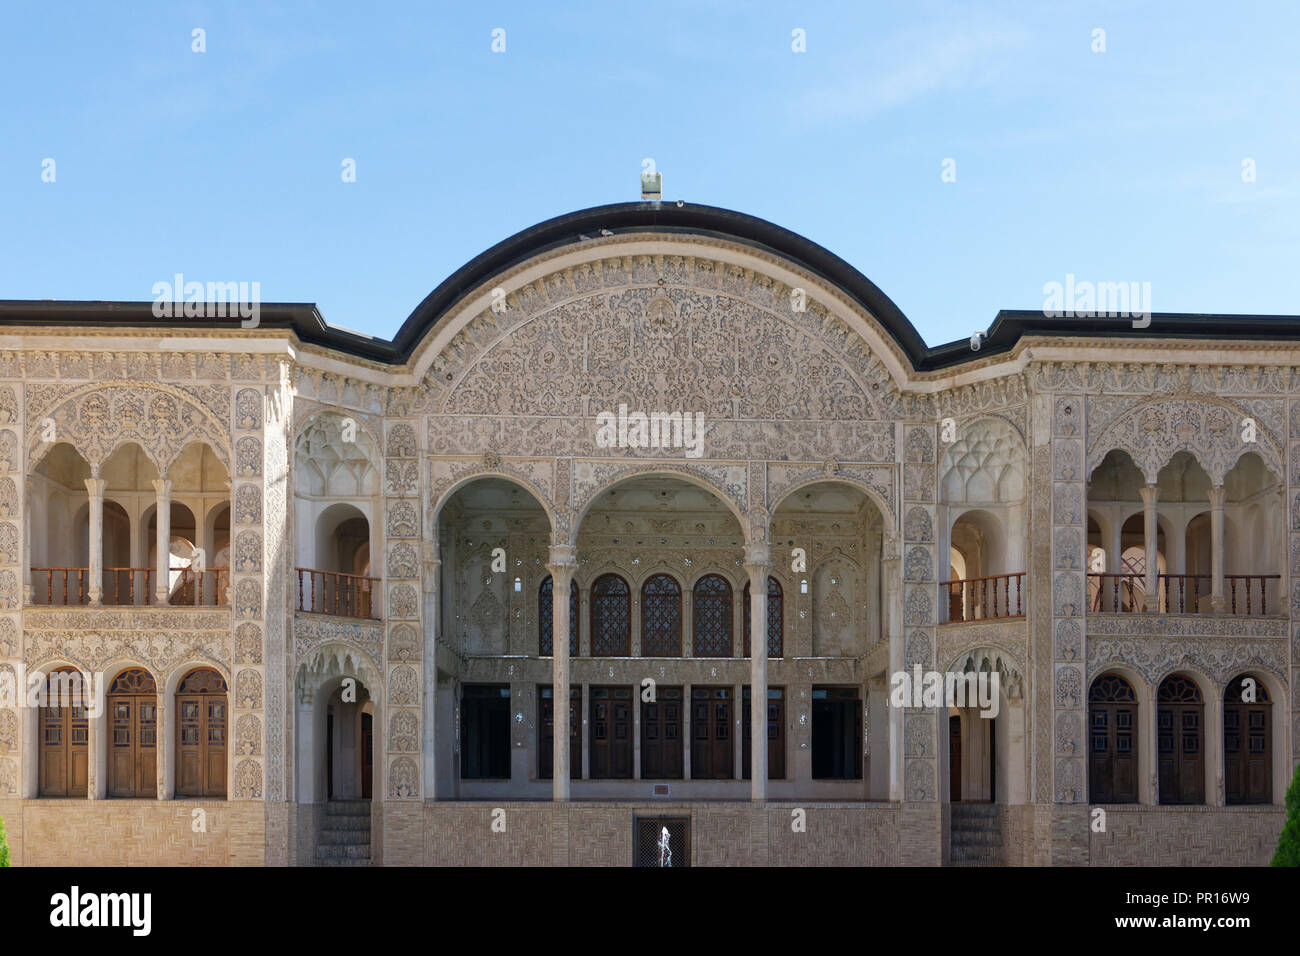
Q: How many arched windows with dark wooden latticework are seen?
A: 5